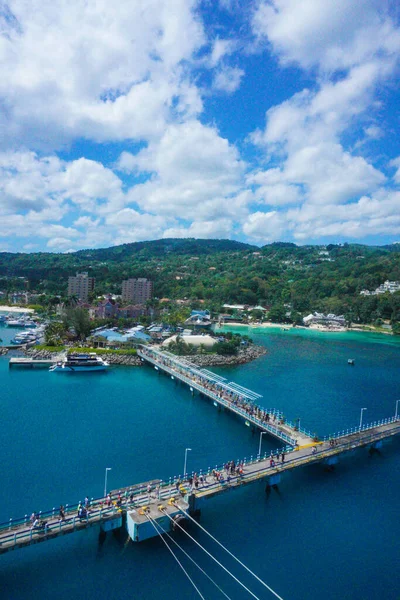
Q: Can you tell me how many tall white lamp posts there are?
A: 5